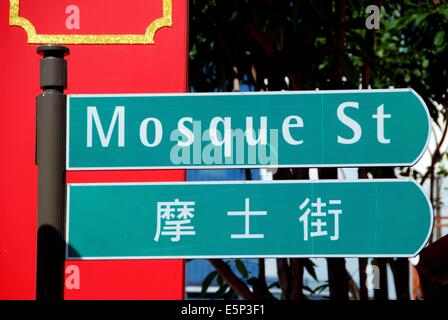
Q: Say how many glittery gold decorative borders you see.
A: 1